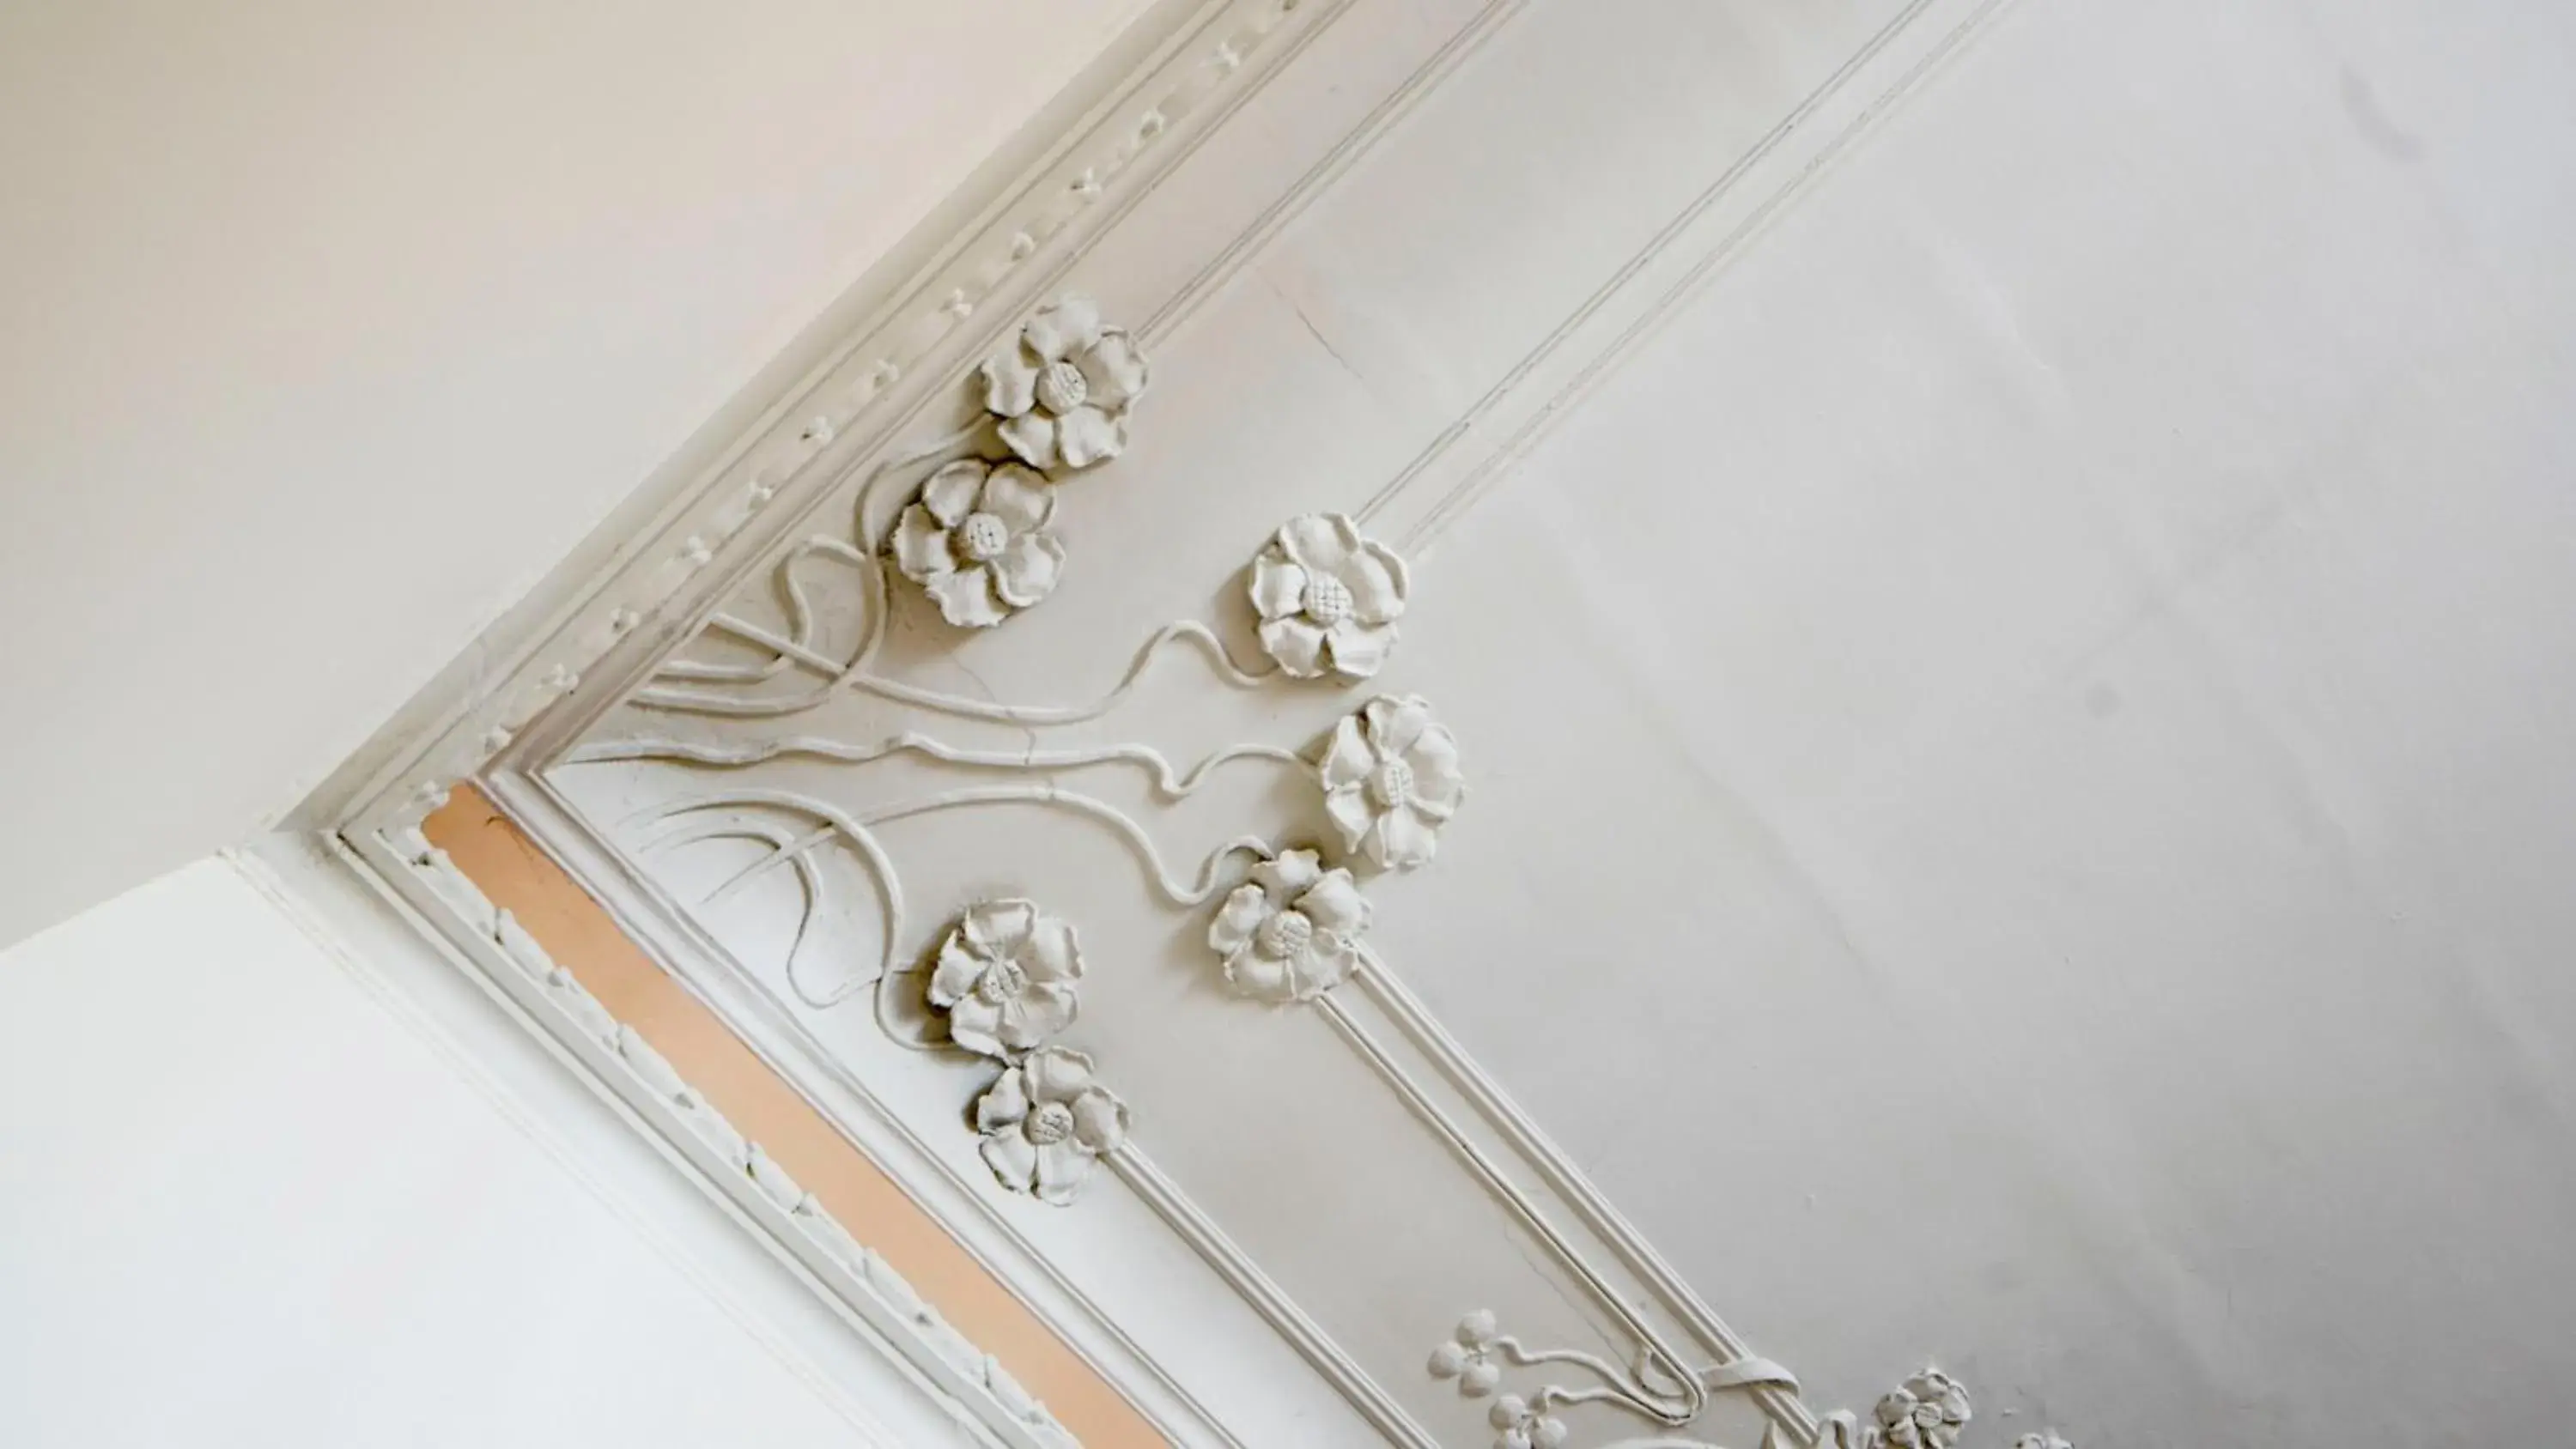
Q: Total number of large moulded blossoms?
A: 7